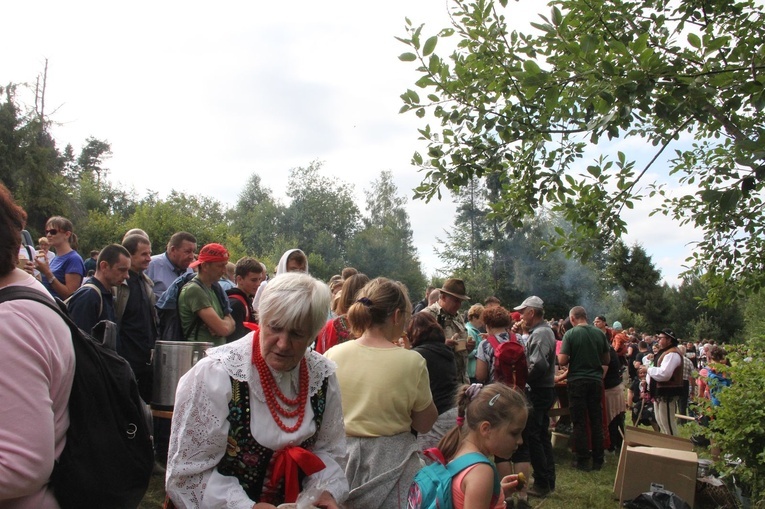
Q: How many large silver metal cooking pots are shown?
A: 1